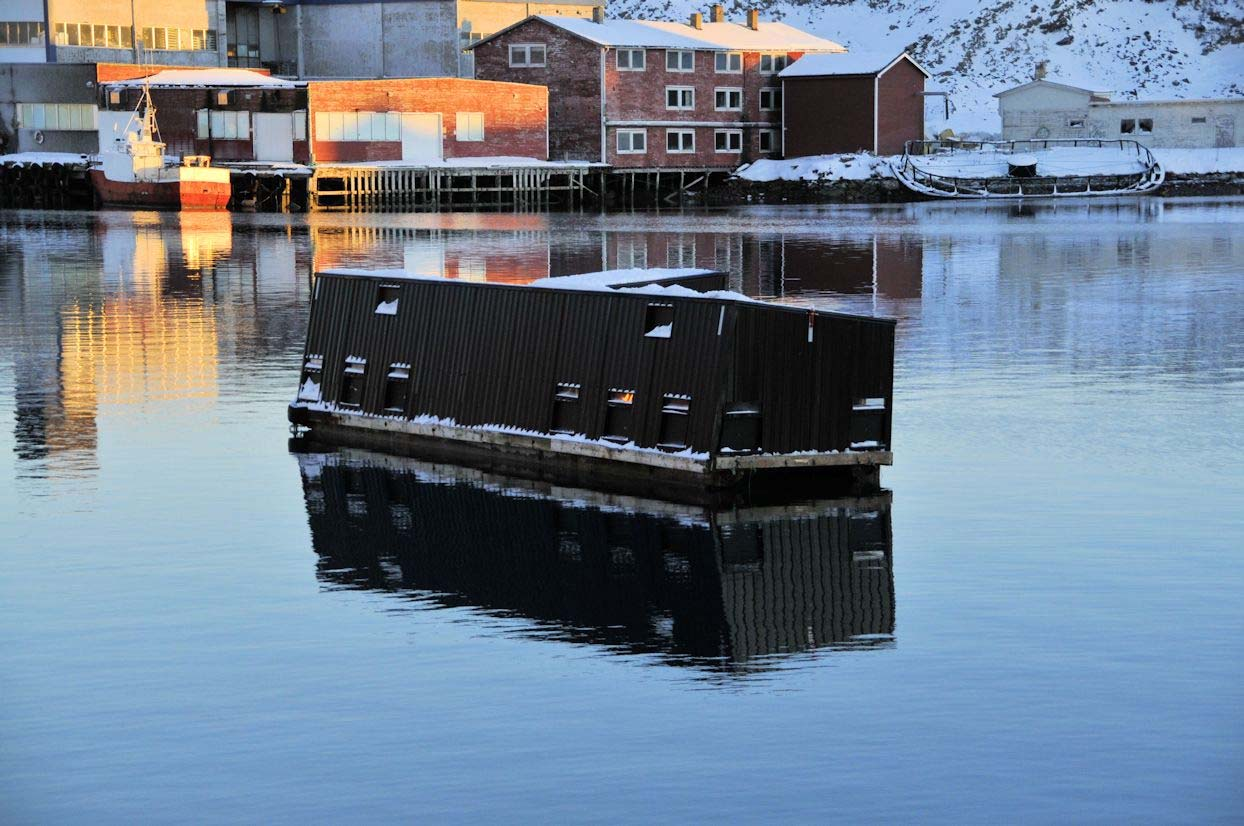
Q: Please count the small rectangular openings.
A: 10